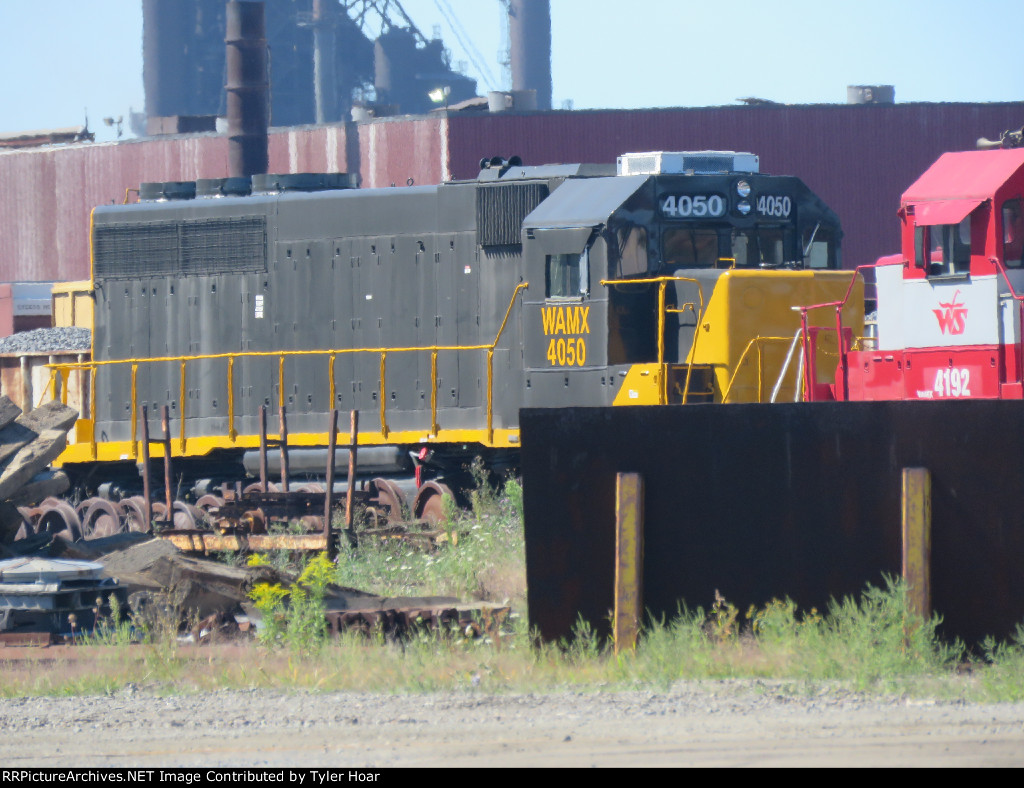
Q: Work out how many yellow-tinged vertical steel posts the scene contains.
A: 2